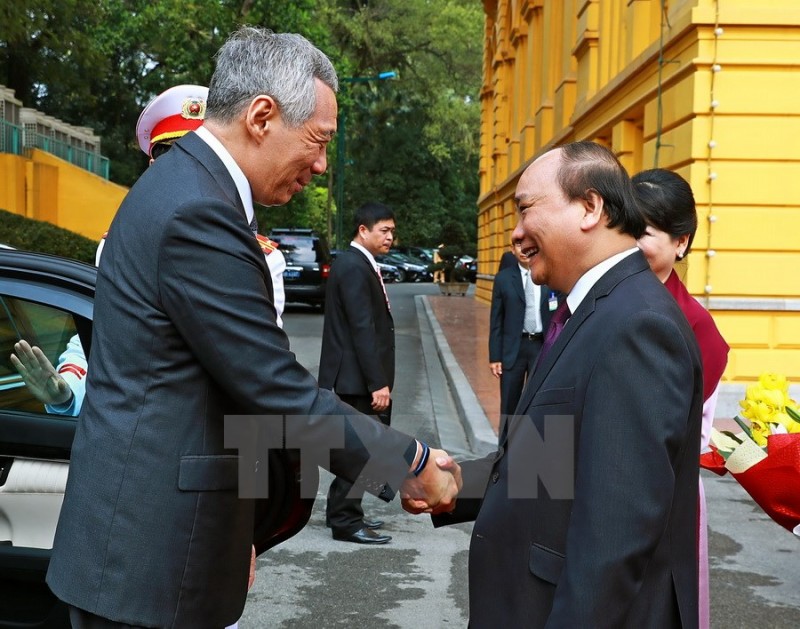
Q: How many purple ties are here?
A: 1